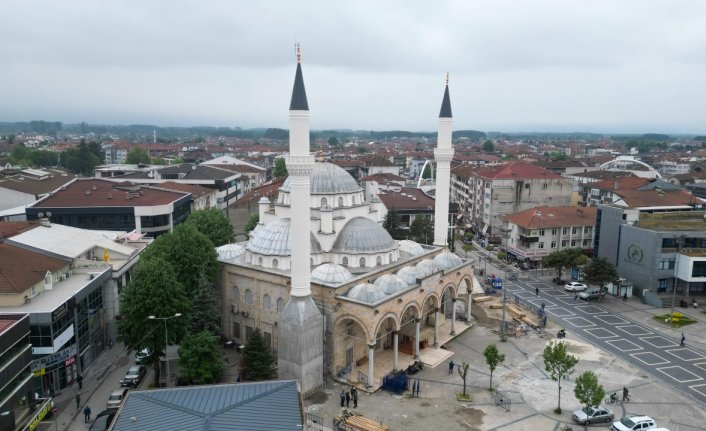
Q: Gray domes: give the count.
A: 11